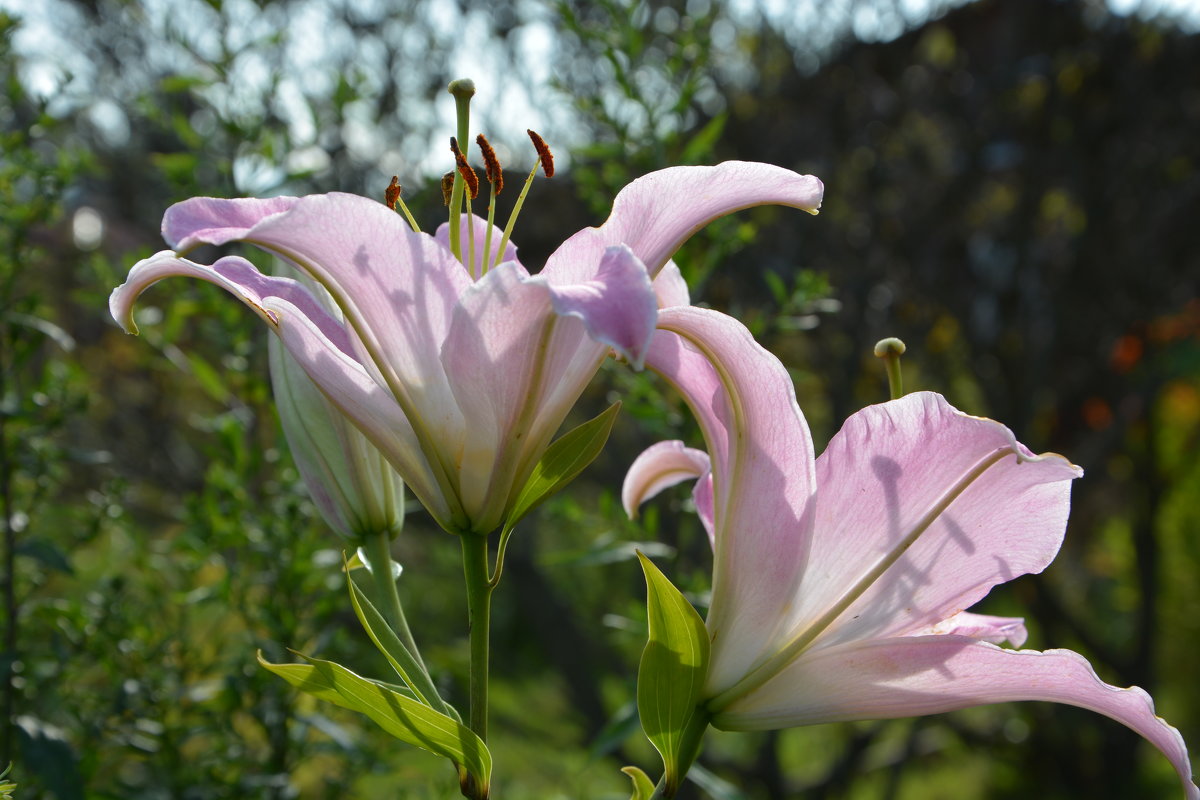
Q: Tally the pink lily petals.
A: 12